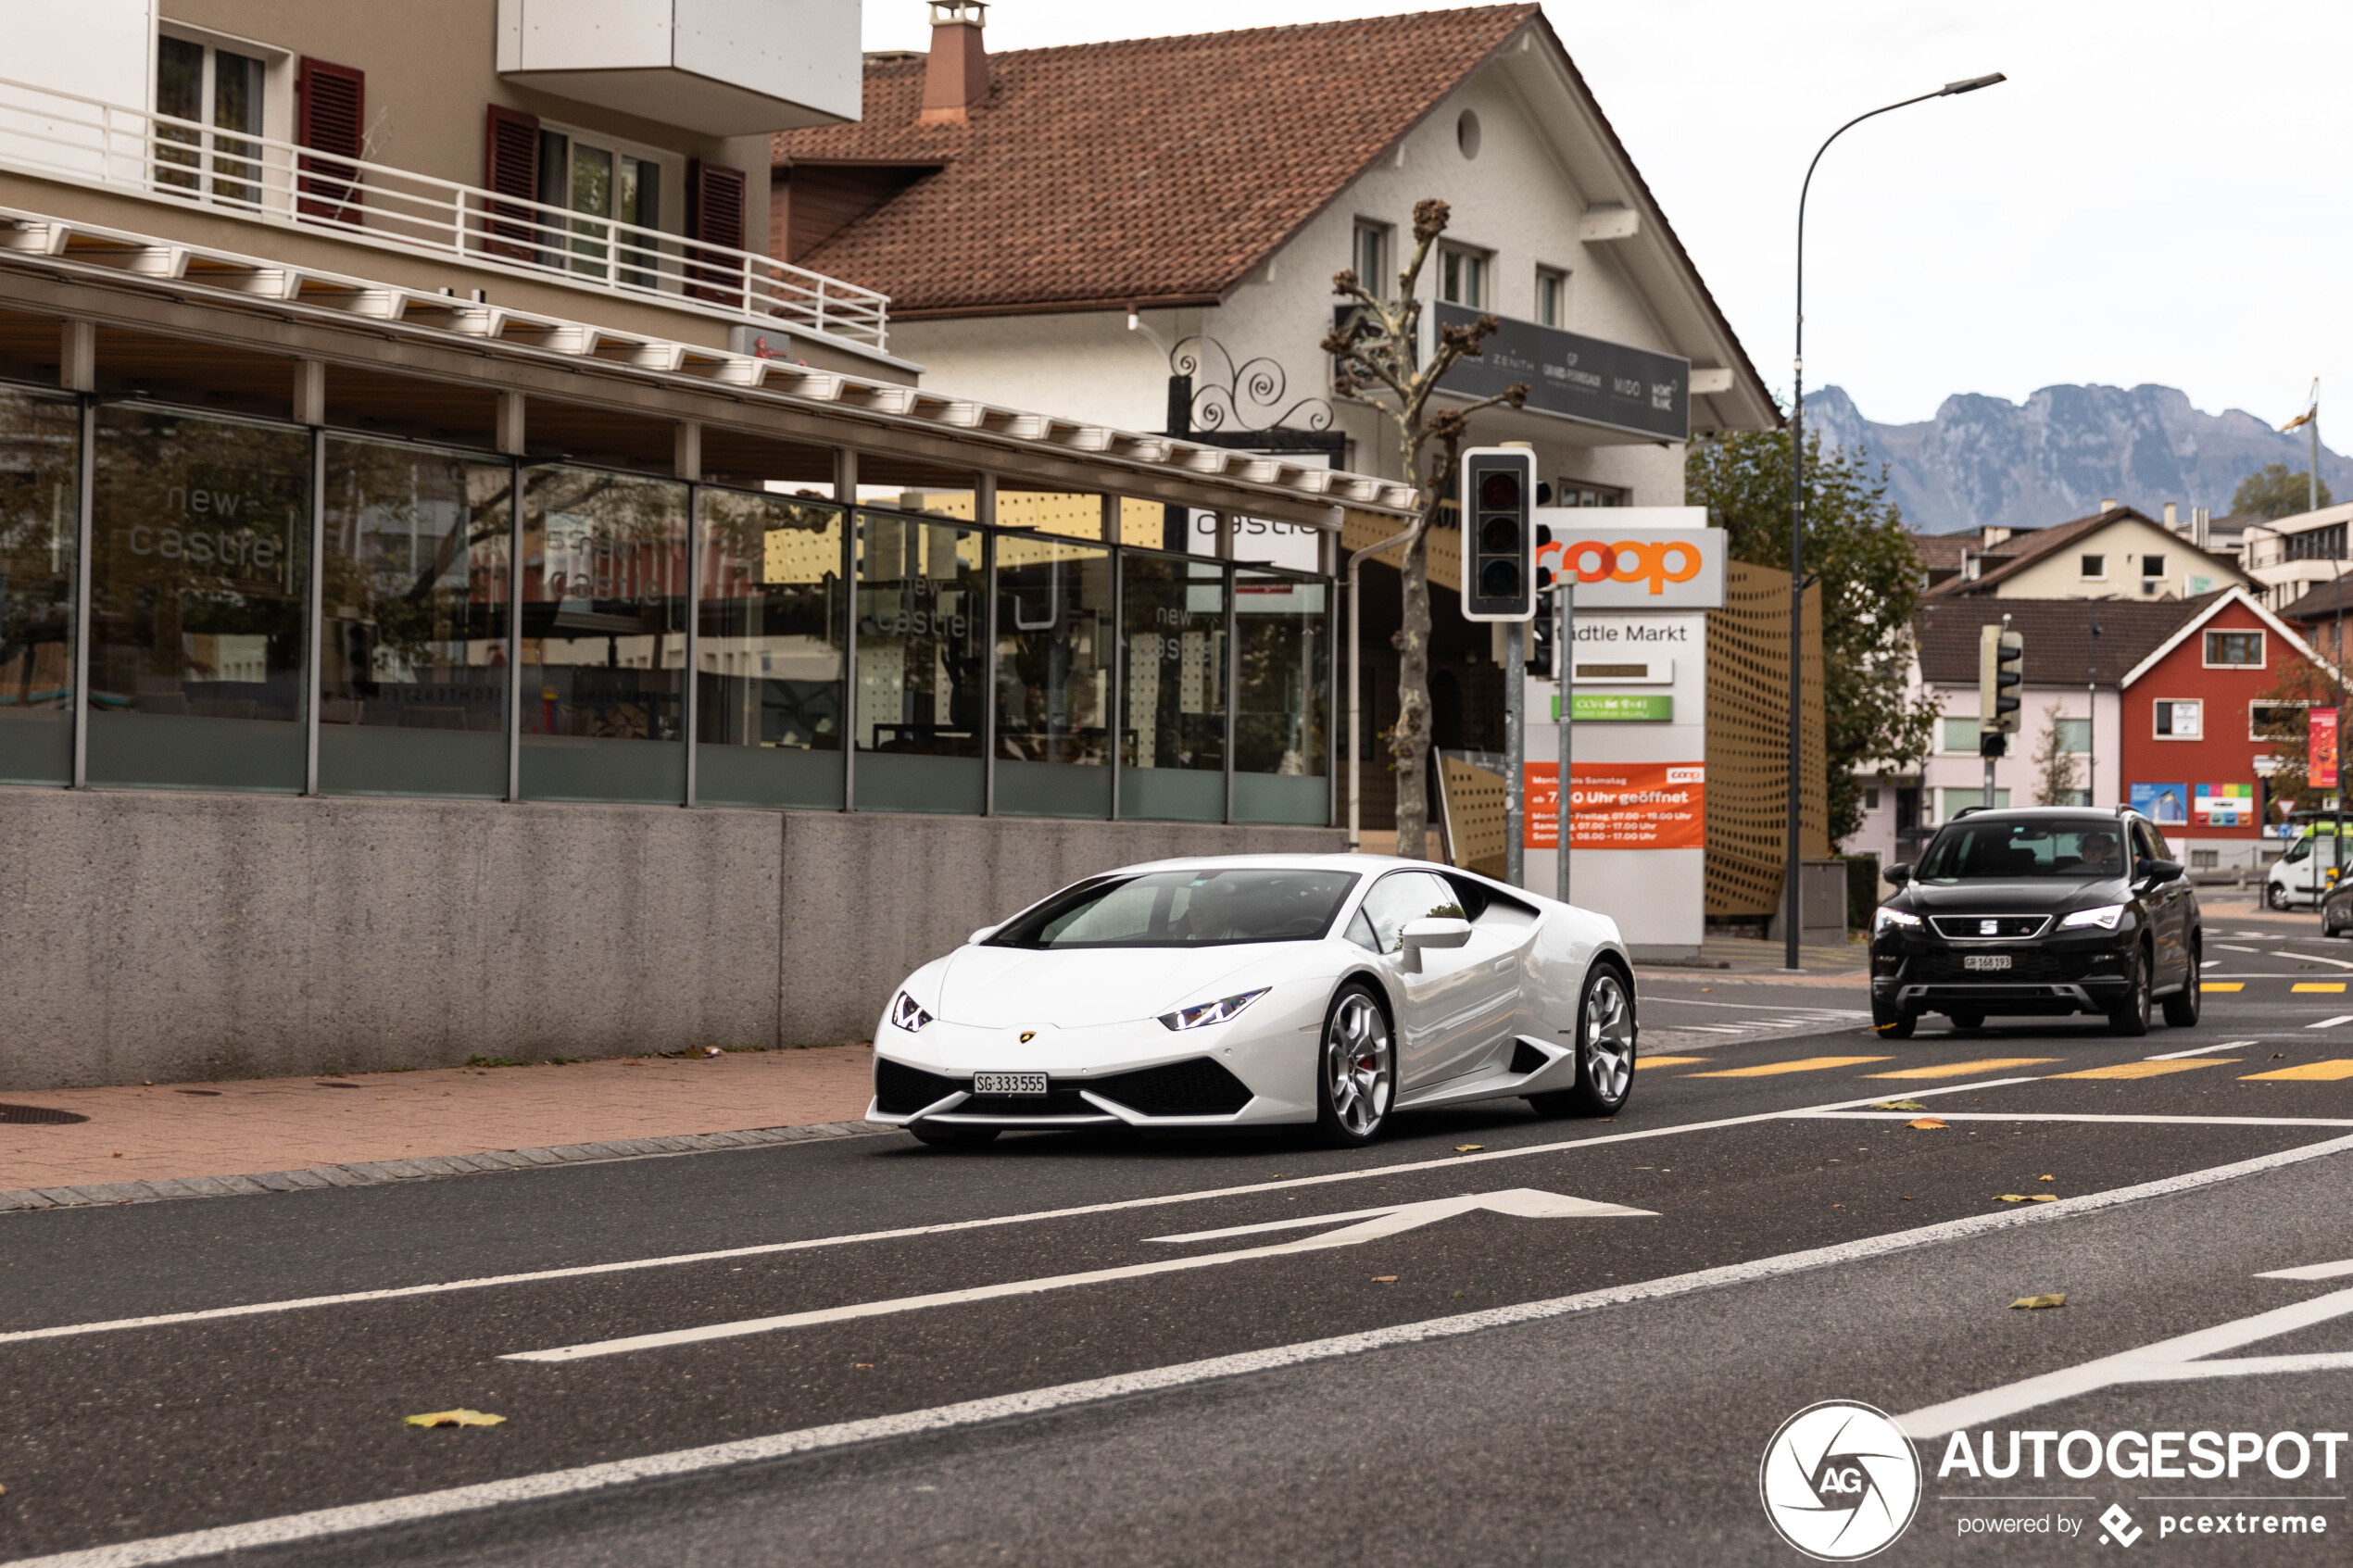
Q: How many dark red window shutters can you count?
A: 3